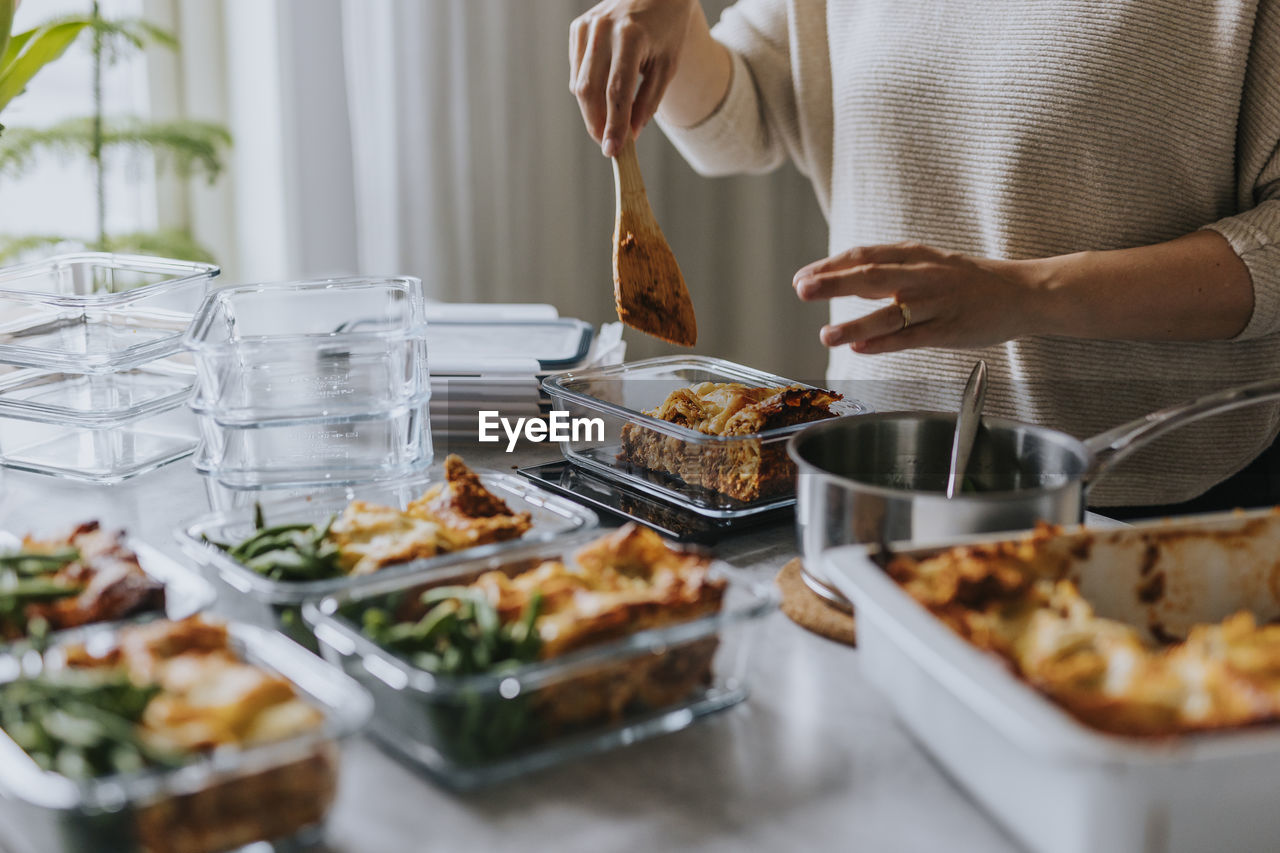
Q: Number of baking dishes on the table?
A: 1